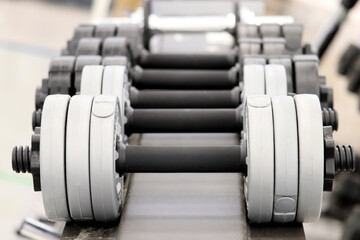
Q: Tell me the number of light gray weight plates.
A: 10